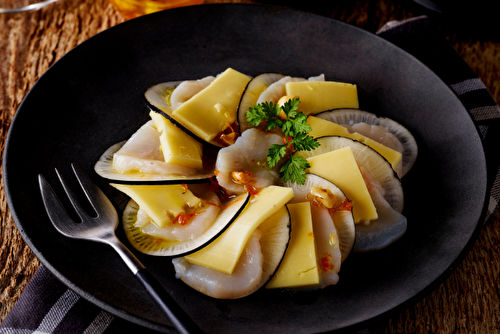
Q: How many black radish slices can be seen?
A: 8